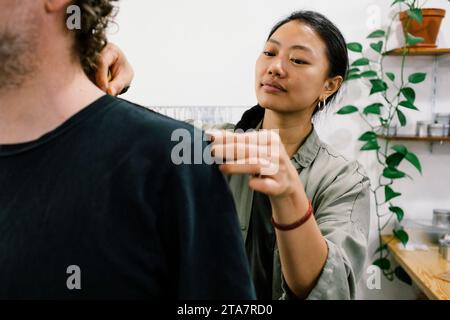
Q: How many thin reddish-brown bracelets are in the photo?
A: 1